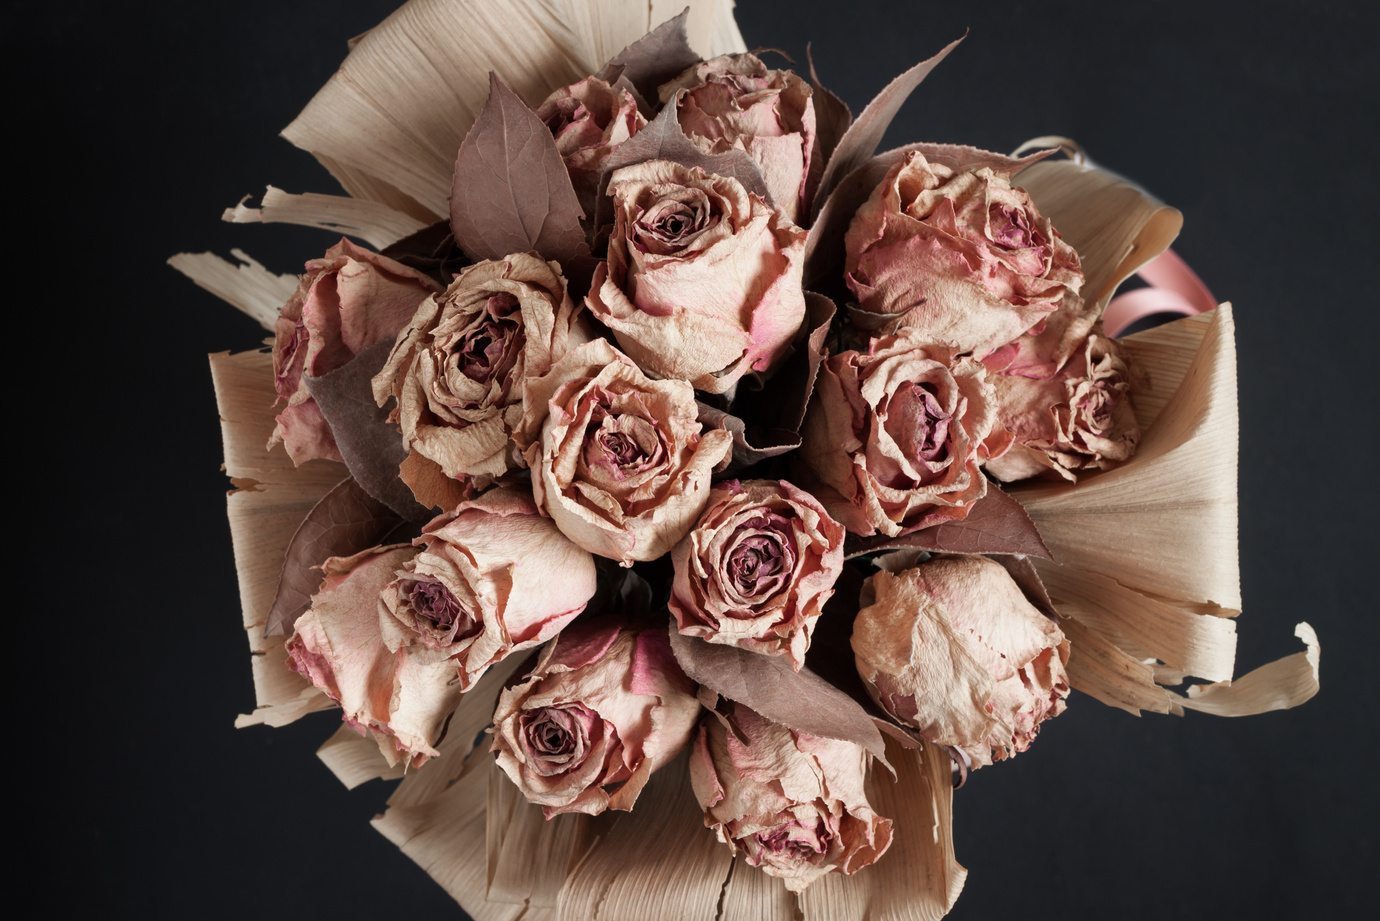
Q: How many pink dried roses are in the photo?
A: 15